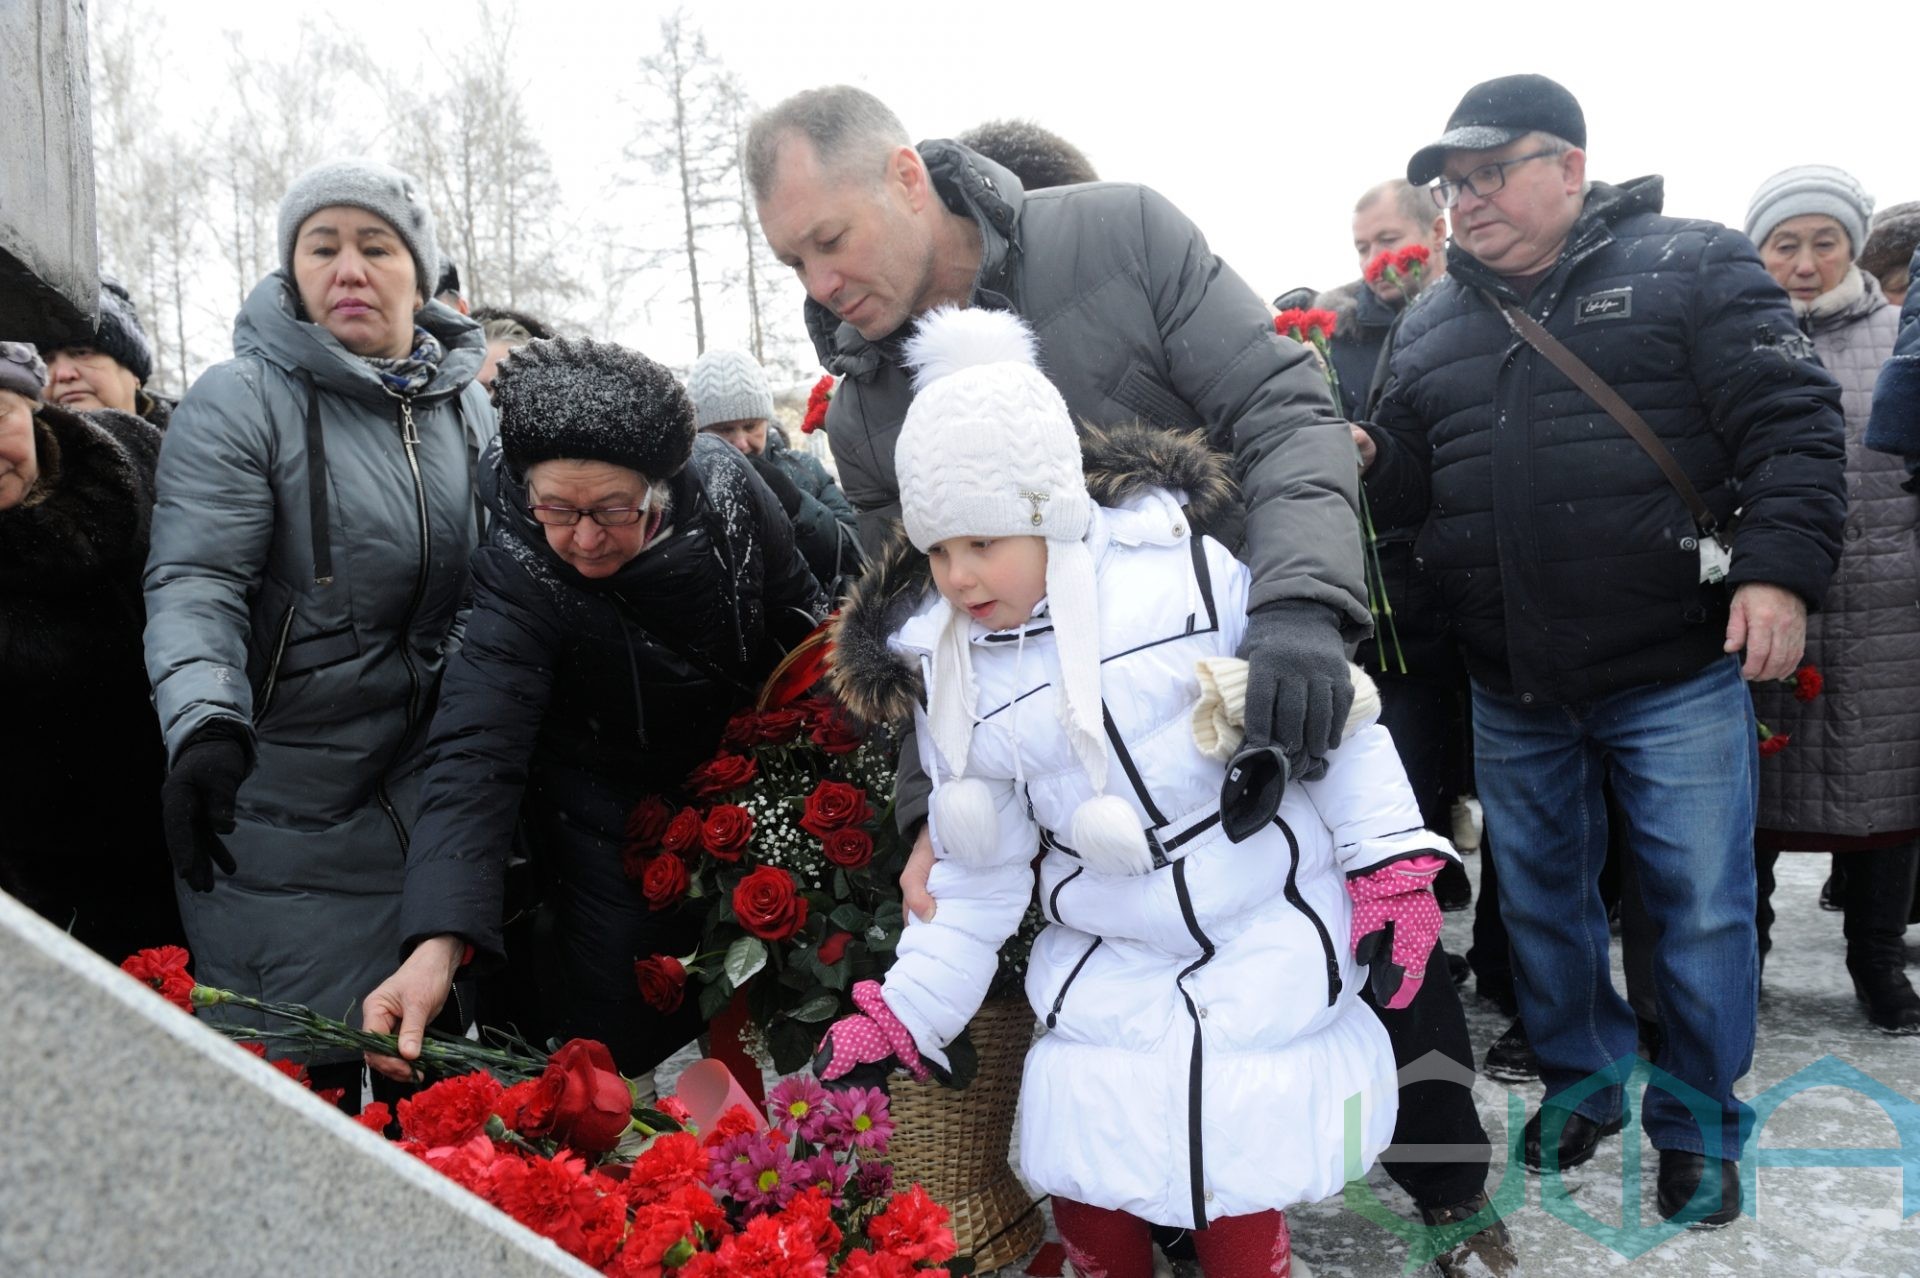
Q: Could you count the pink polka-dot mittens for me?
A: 2